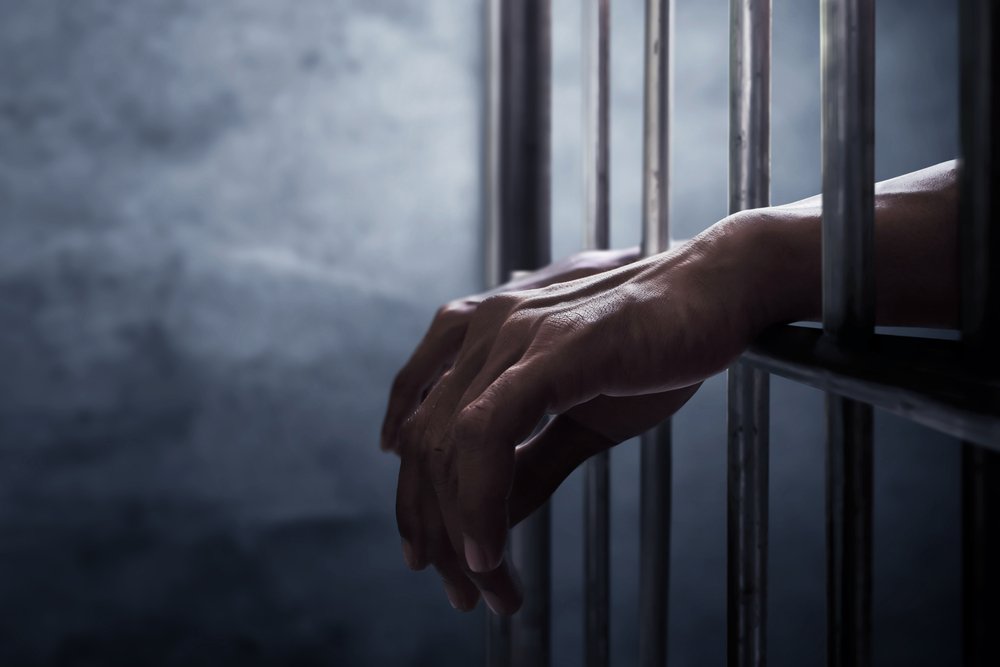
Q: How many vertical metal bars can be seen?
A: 6